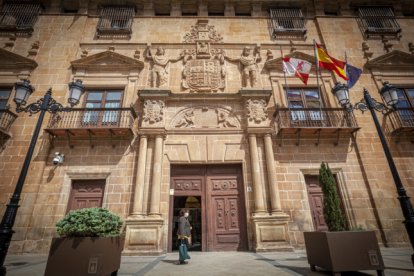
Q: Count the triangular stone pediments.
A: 4